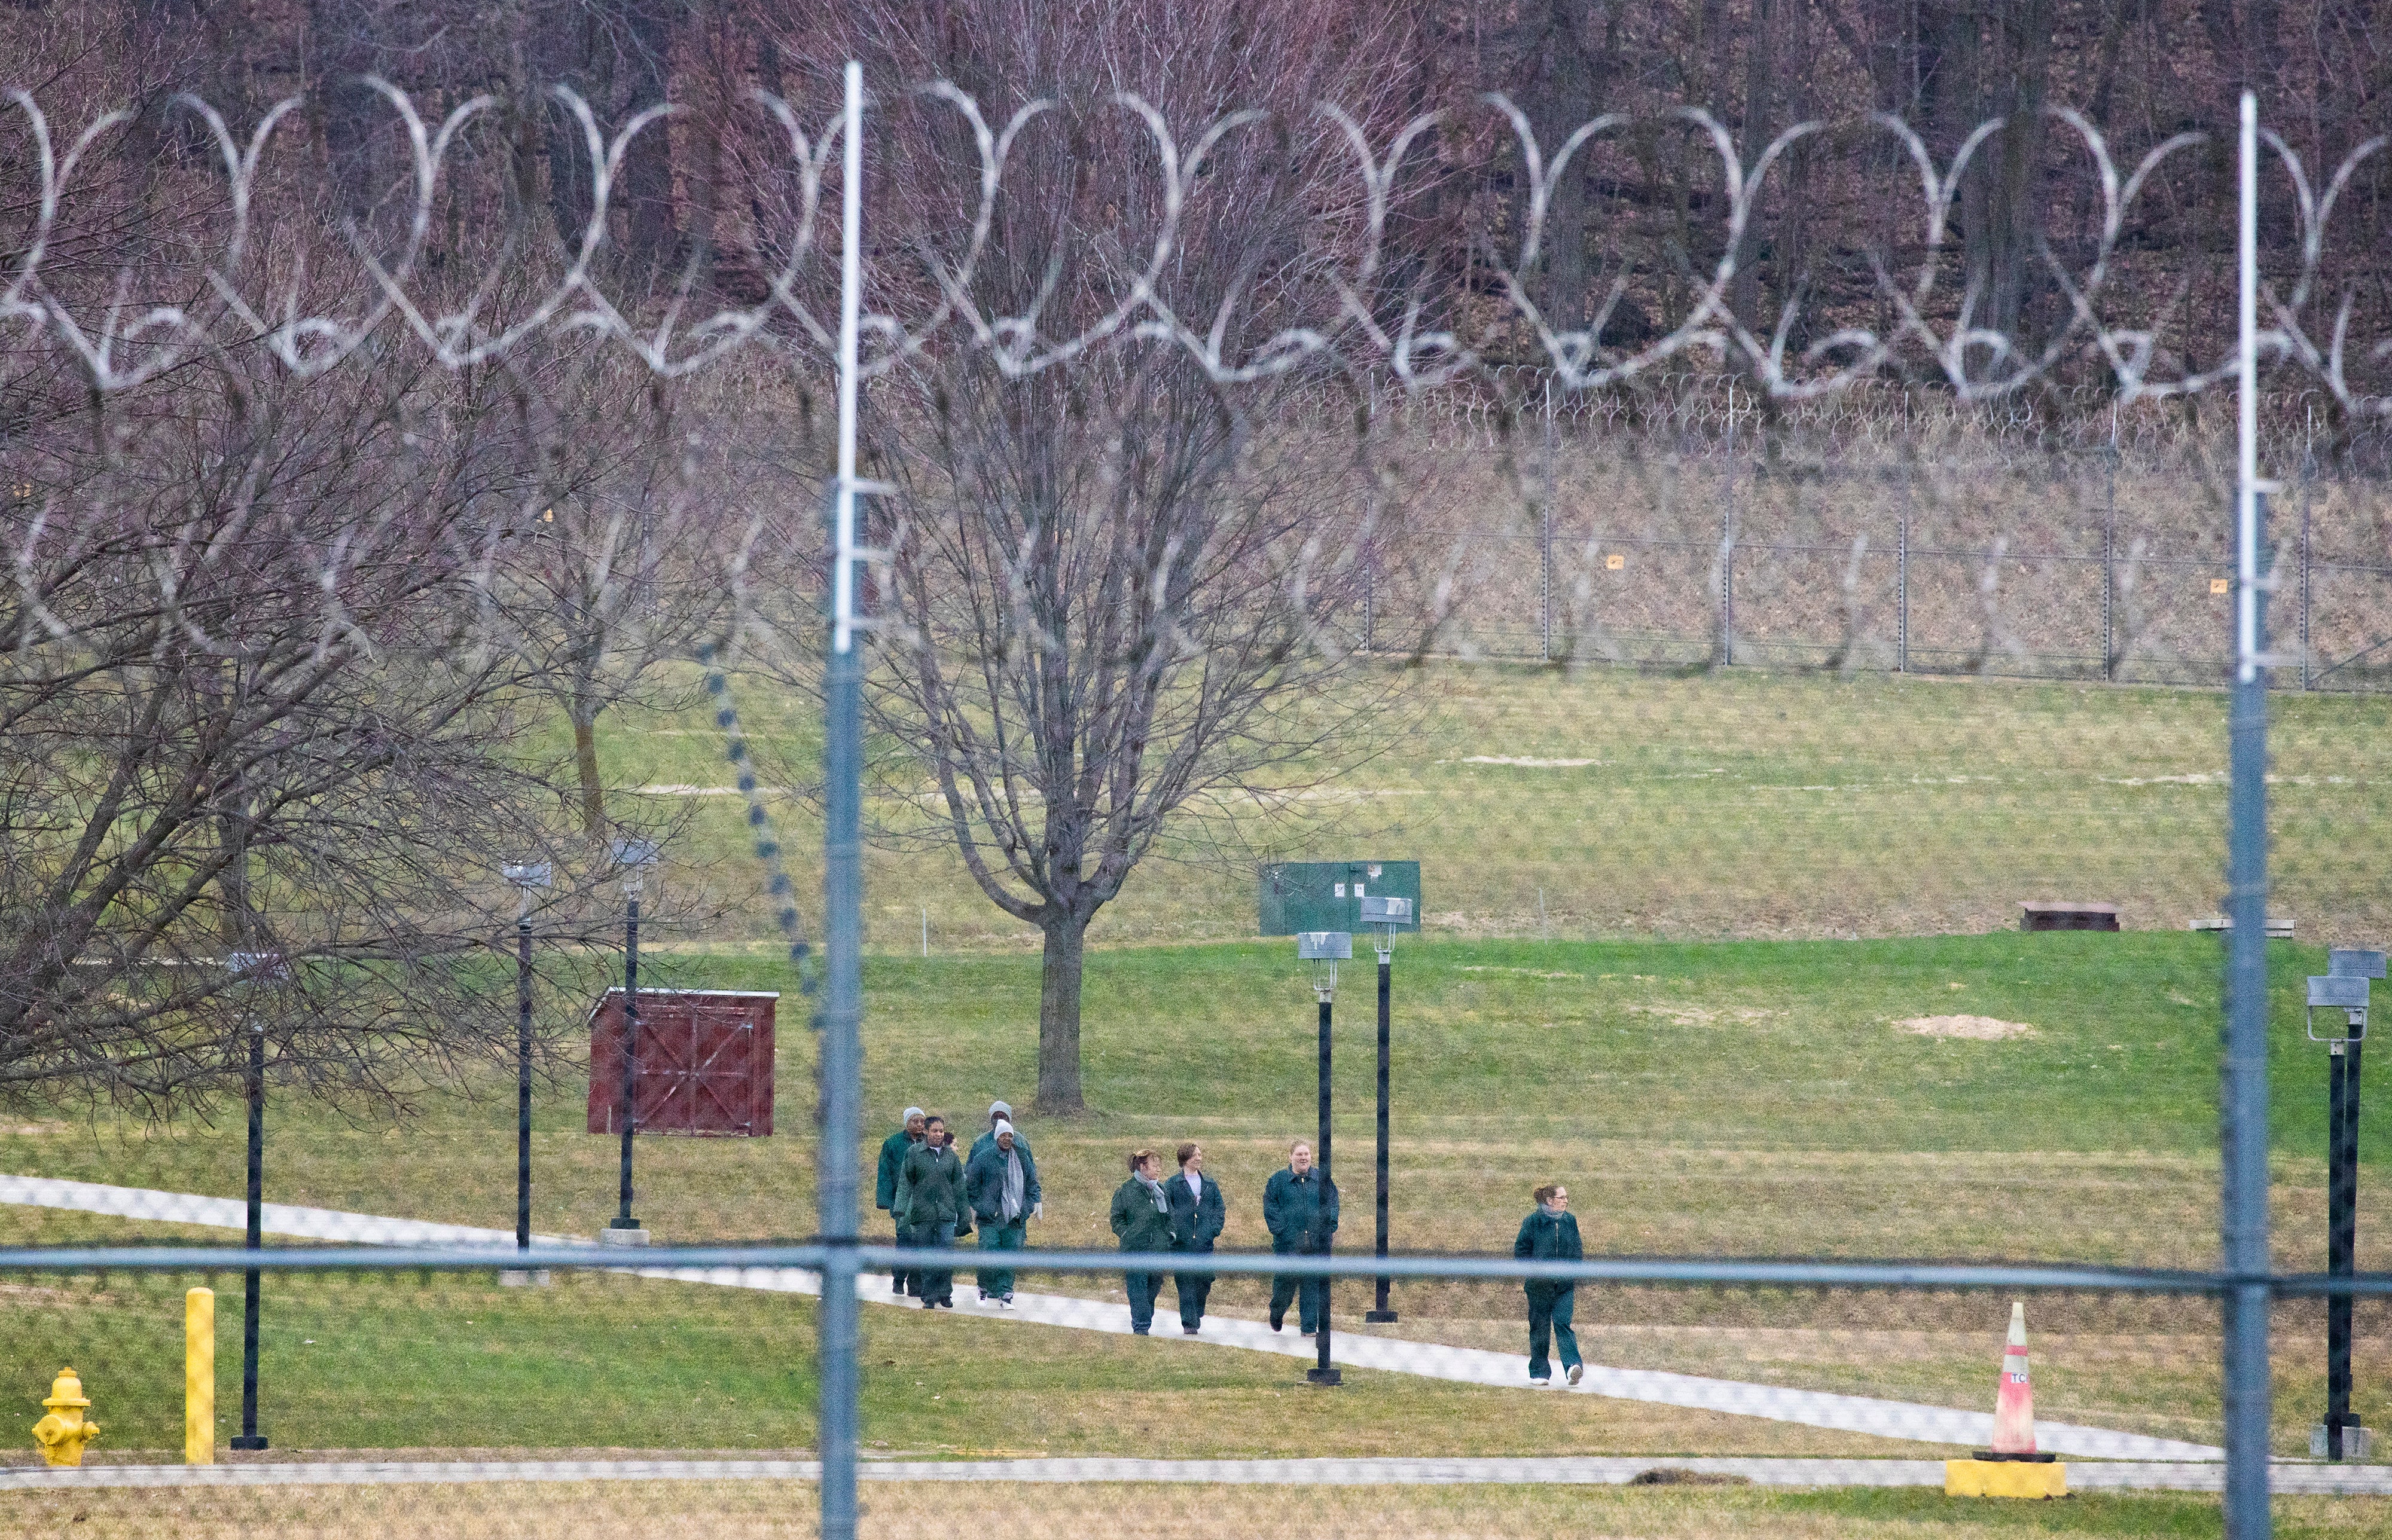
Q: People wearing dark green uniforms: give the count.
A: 9